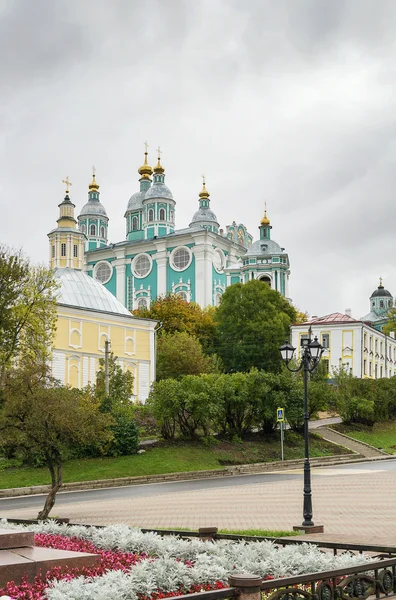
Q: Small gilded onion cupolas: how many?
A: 5